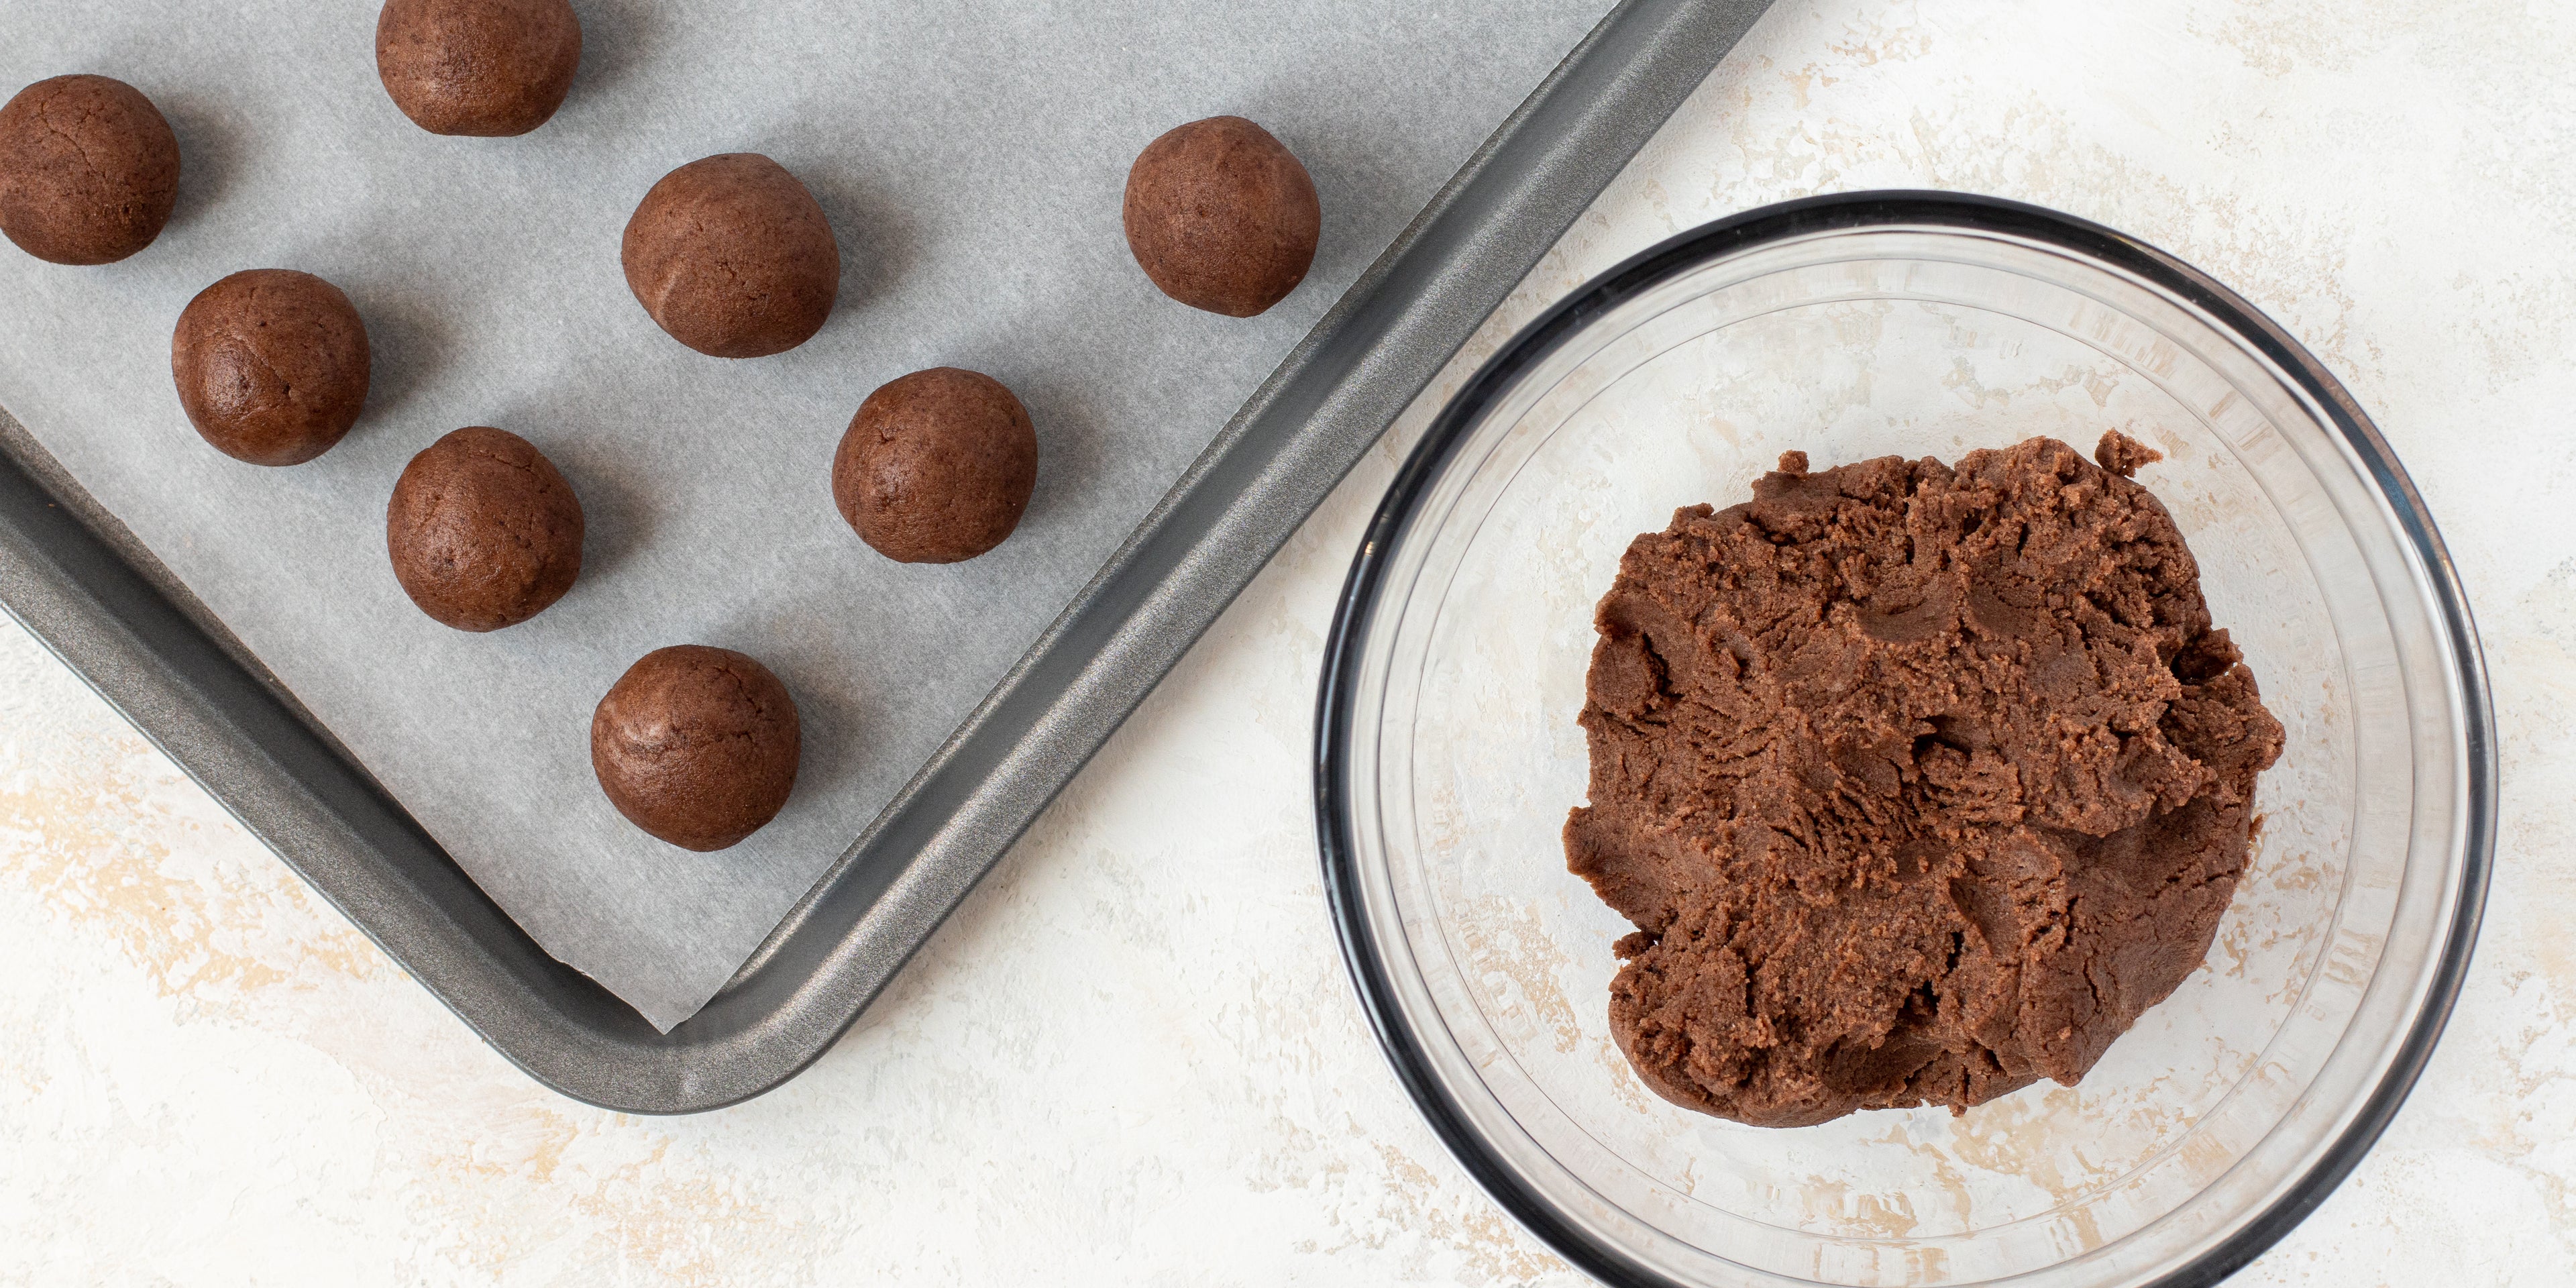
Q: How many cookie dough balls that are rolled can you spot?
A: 8